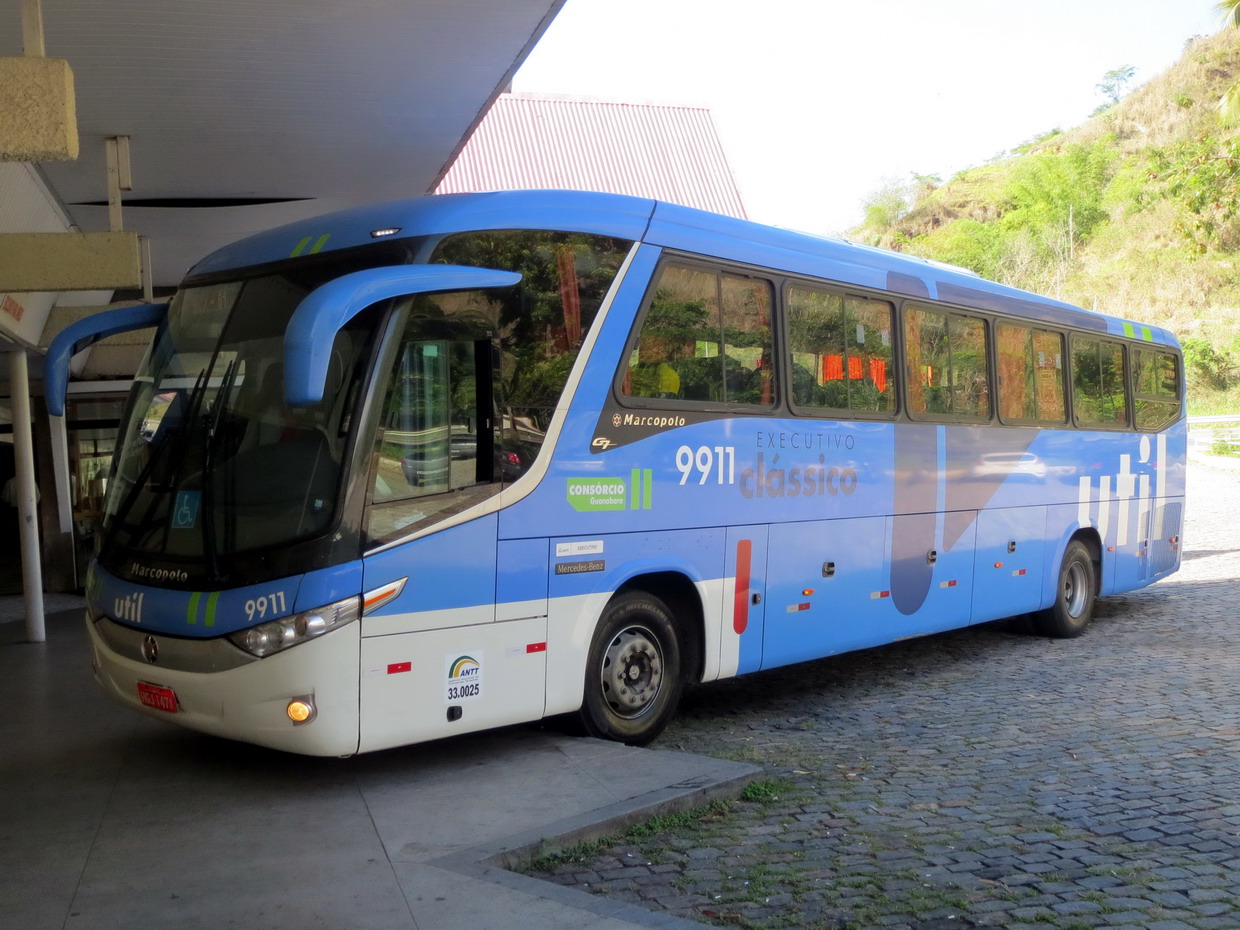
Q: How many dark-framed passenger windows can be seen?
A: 6